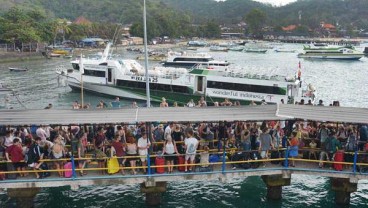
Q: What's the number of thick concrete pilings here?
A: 4